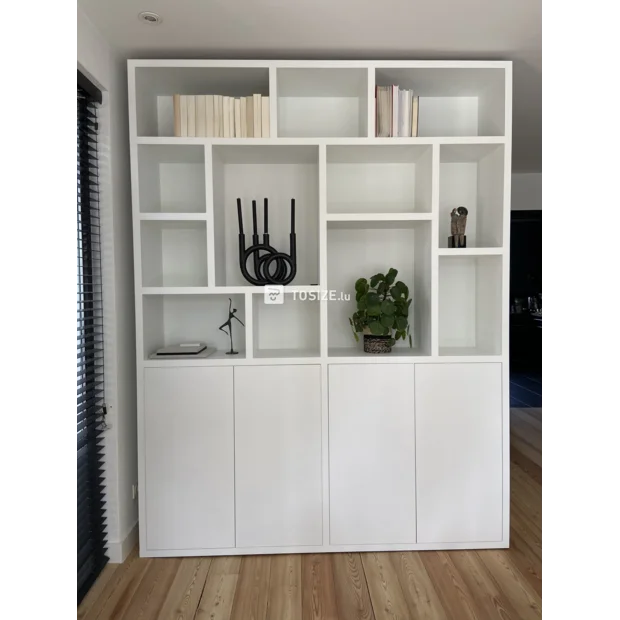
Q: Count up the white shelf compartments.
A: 12